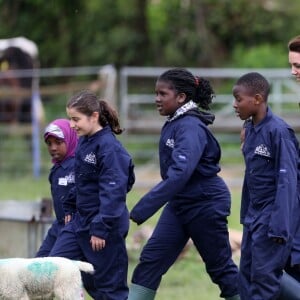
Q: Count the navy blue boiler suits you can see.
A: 4